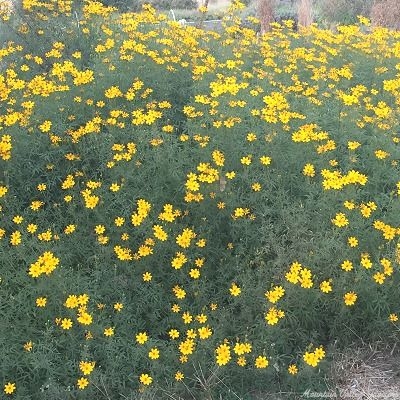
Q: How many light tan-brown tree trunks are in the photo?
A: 2